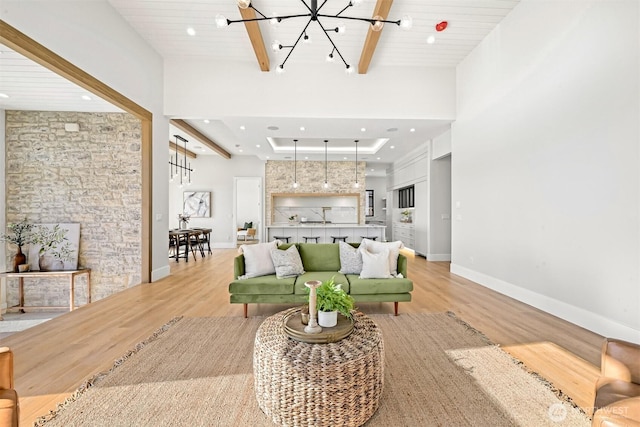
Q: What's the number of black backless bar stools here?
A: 4